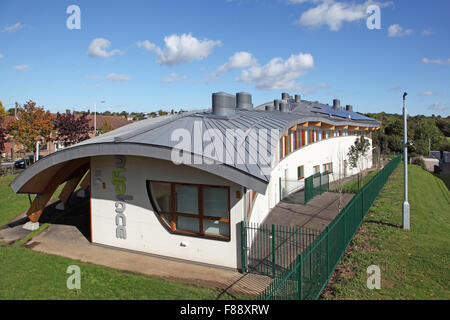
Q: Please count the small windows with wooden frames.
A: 3